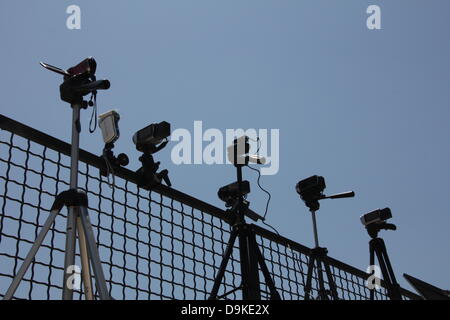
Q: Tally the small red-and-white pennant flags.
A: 0